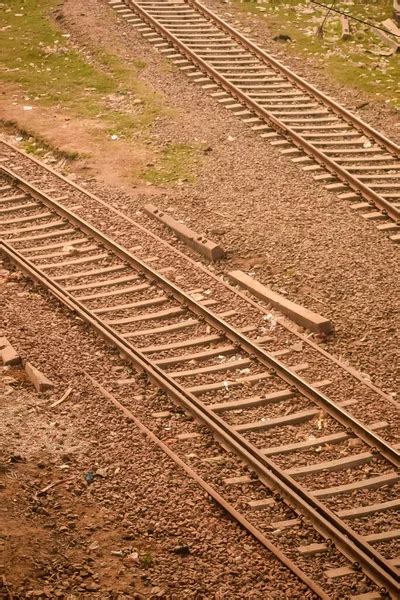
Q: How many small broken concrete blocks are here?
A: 2